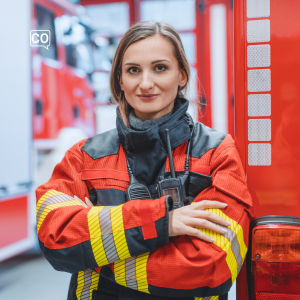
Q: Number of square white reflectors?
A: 7